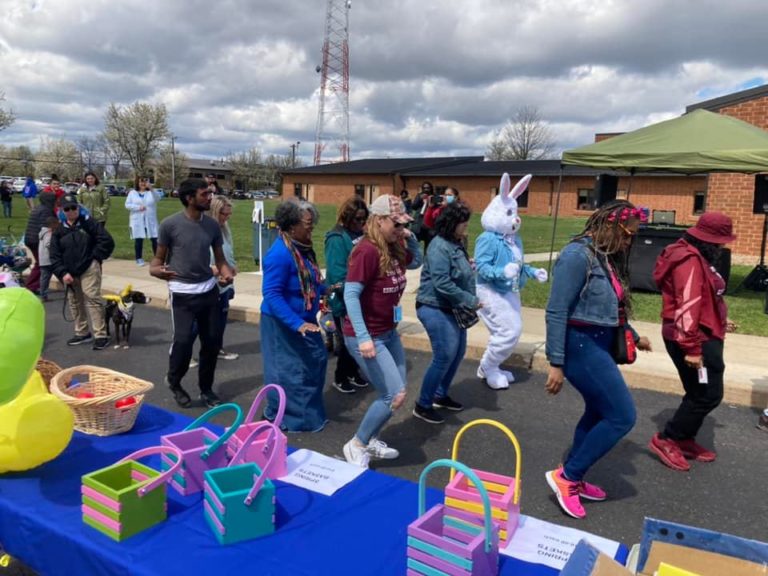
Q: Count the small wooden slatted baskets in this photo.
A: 6